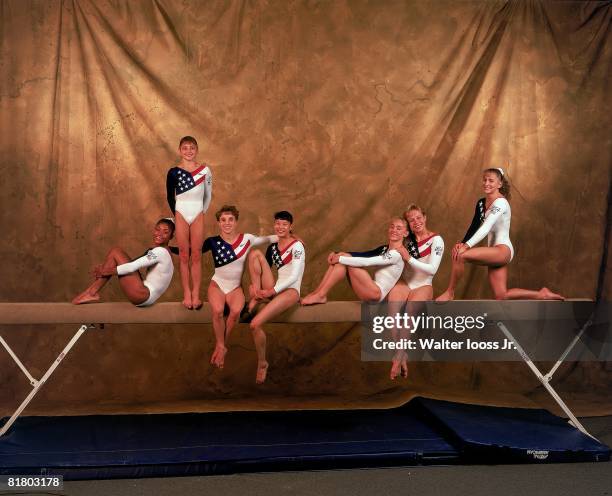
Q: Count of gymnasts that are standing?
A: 1